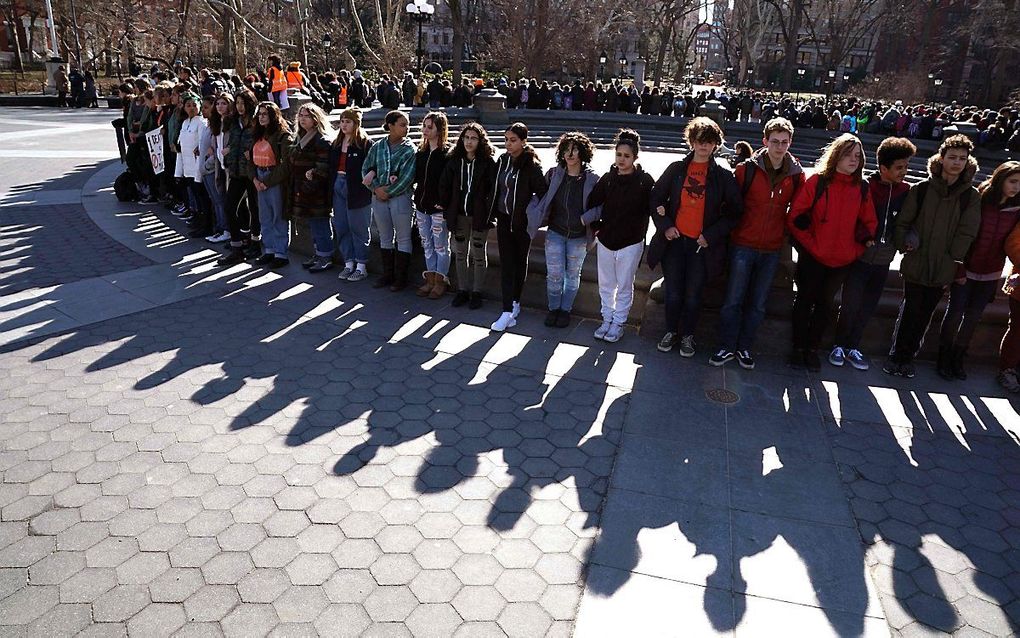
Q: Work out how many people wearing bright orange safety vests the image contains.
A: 3